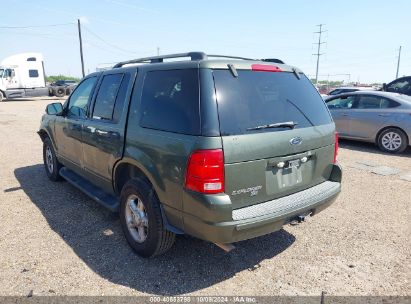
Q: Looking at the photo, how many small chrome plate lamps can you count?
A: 2